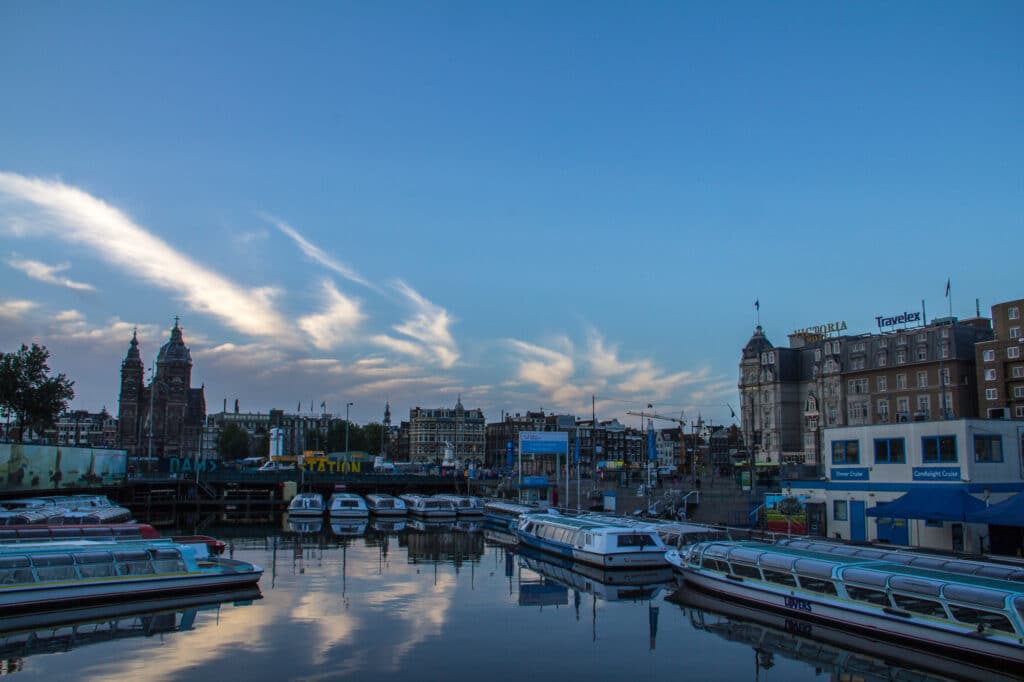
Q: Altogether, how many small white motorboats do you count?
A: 5